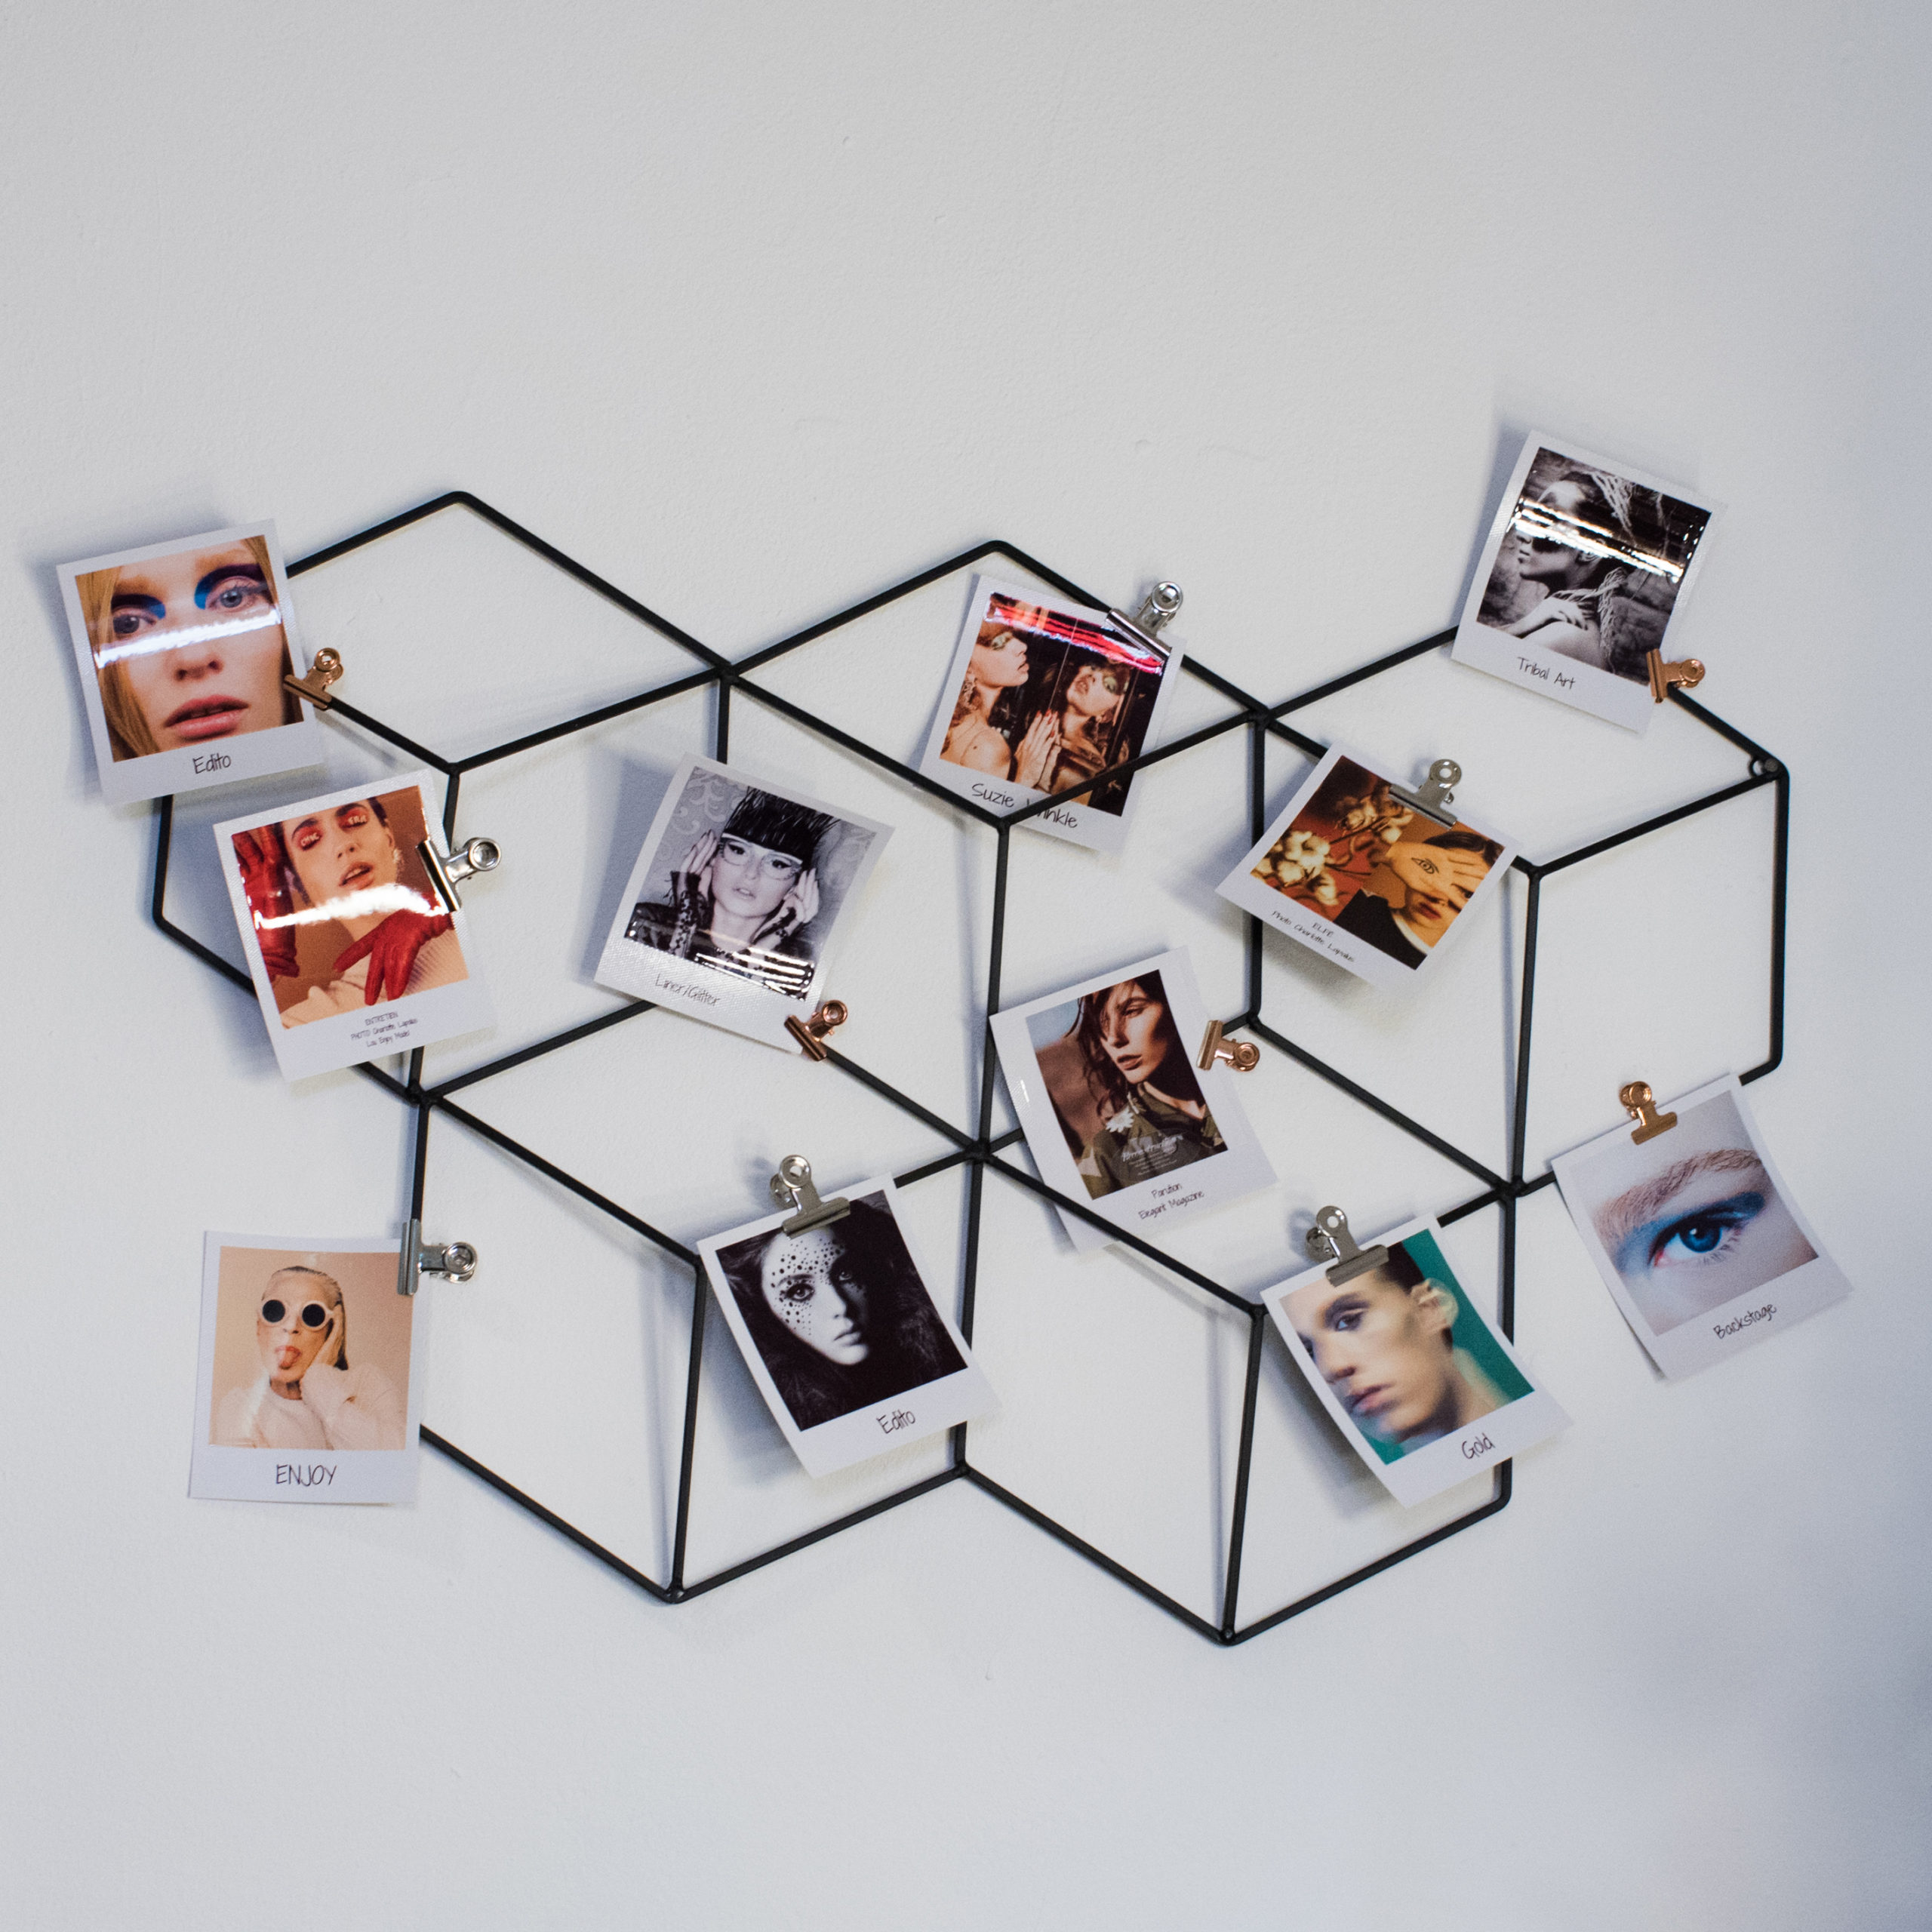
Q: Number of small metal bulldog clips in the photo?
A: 11